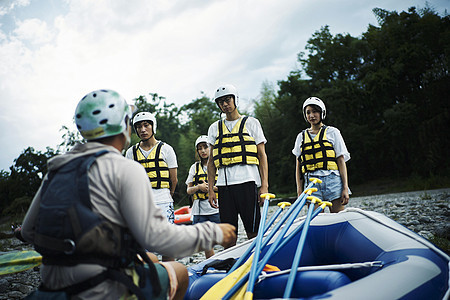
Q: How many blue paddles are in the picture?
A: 6